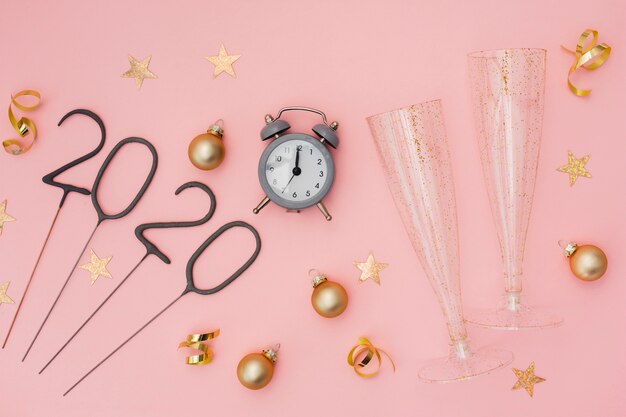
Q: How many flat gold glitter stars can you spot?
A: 8